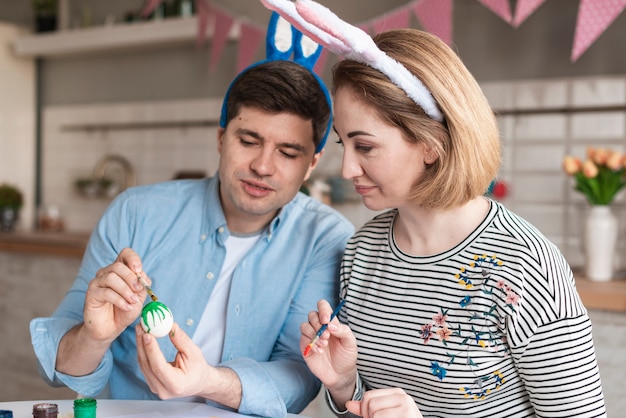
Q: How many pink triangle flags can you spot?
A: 11